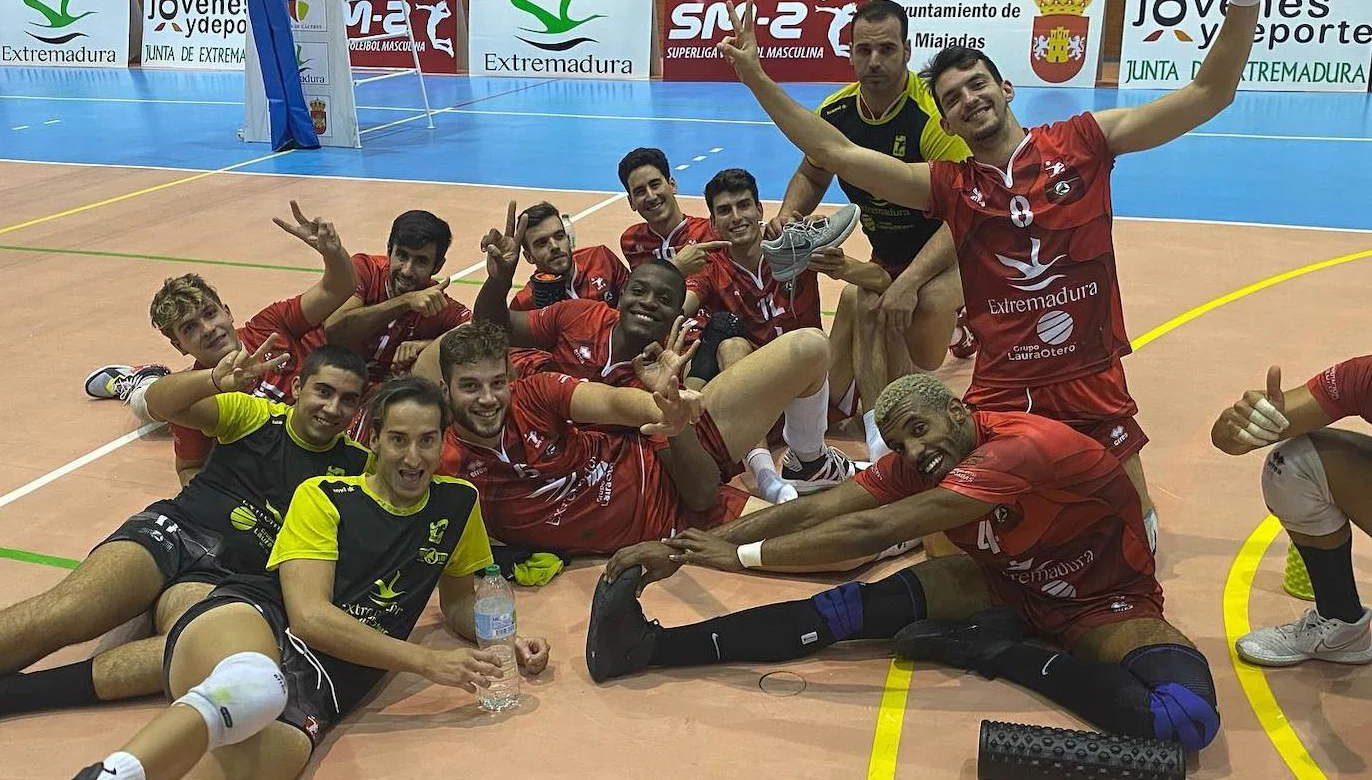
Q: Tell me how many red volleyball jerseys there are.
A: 10